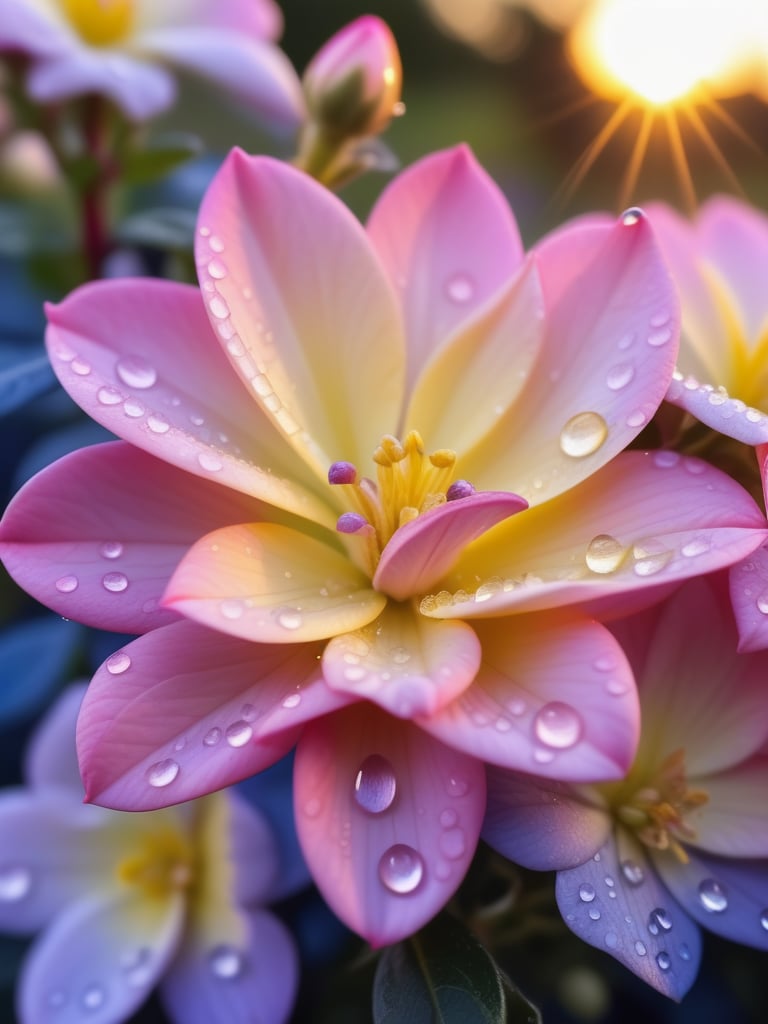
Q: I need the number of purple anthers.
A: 3